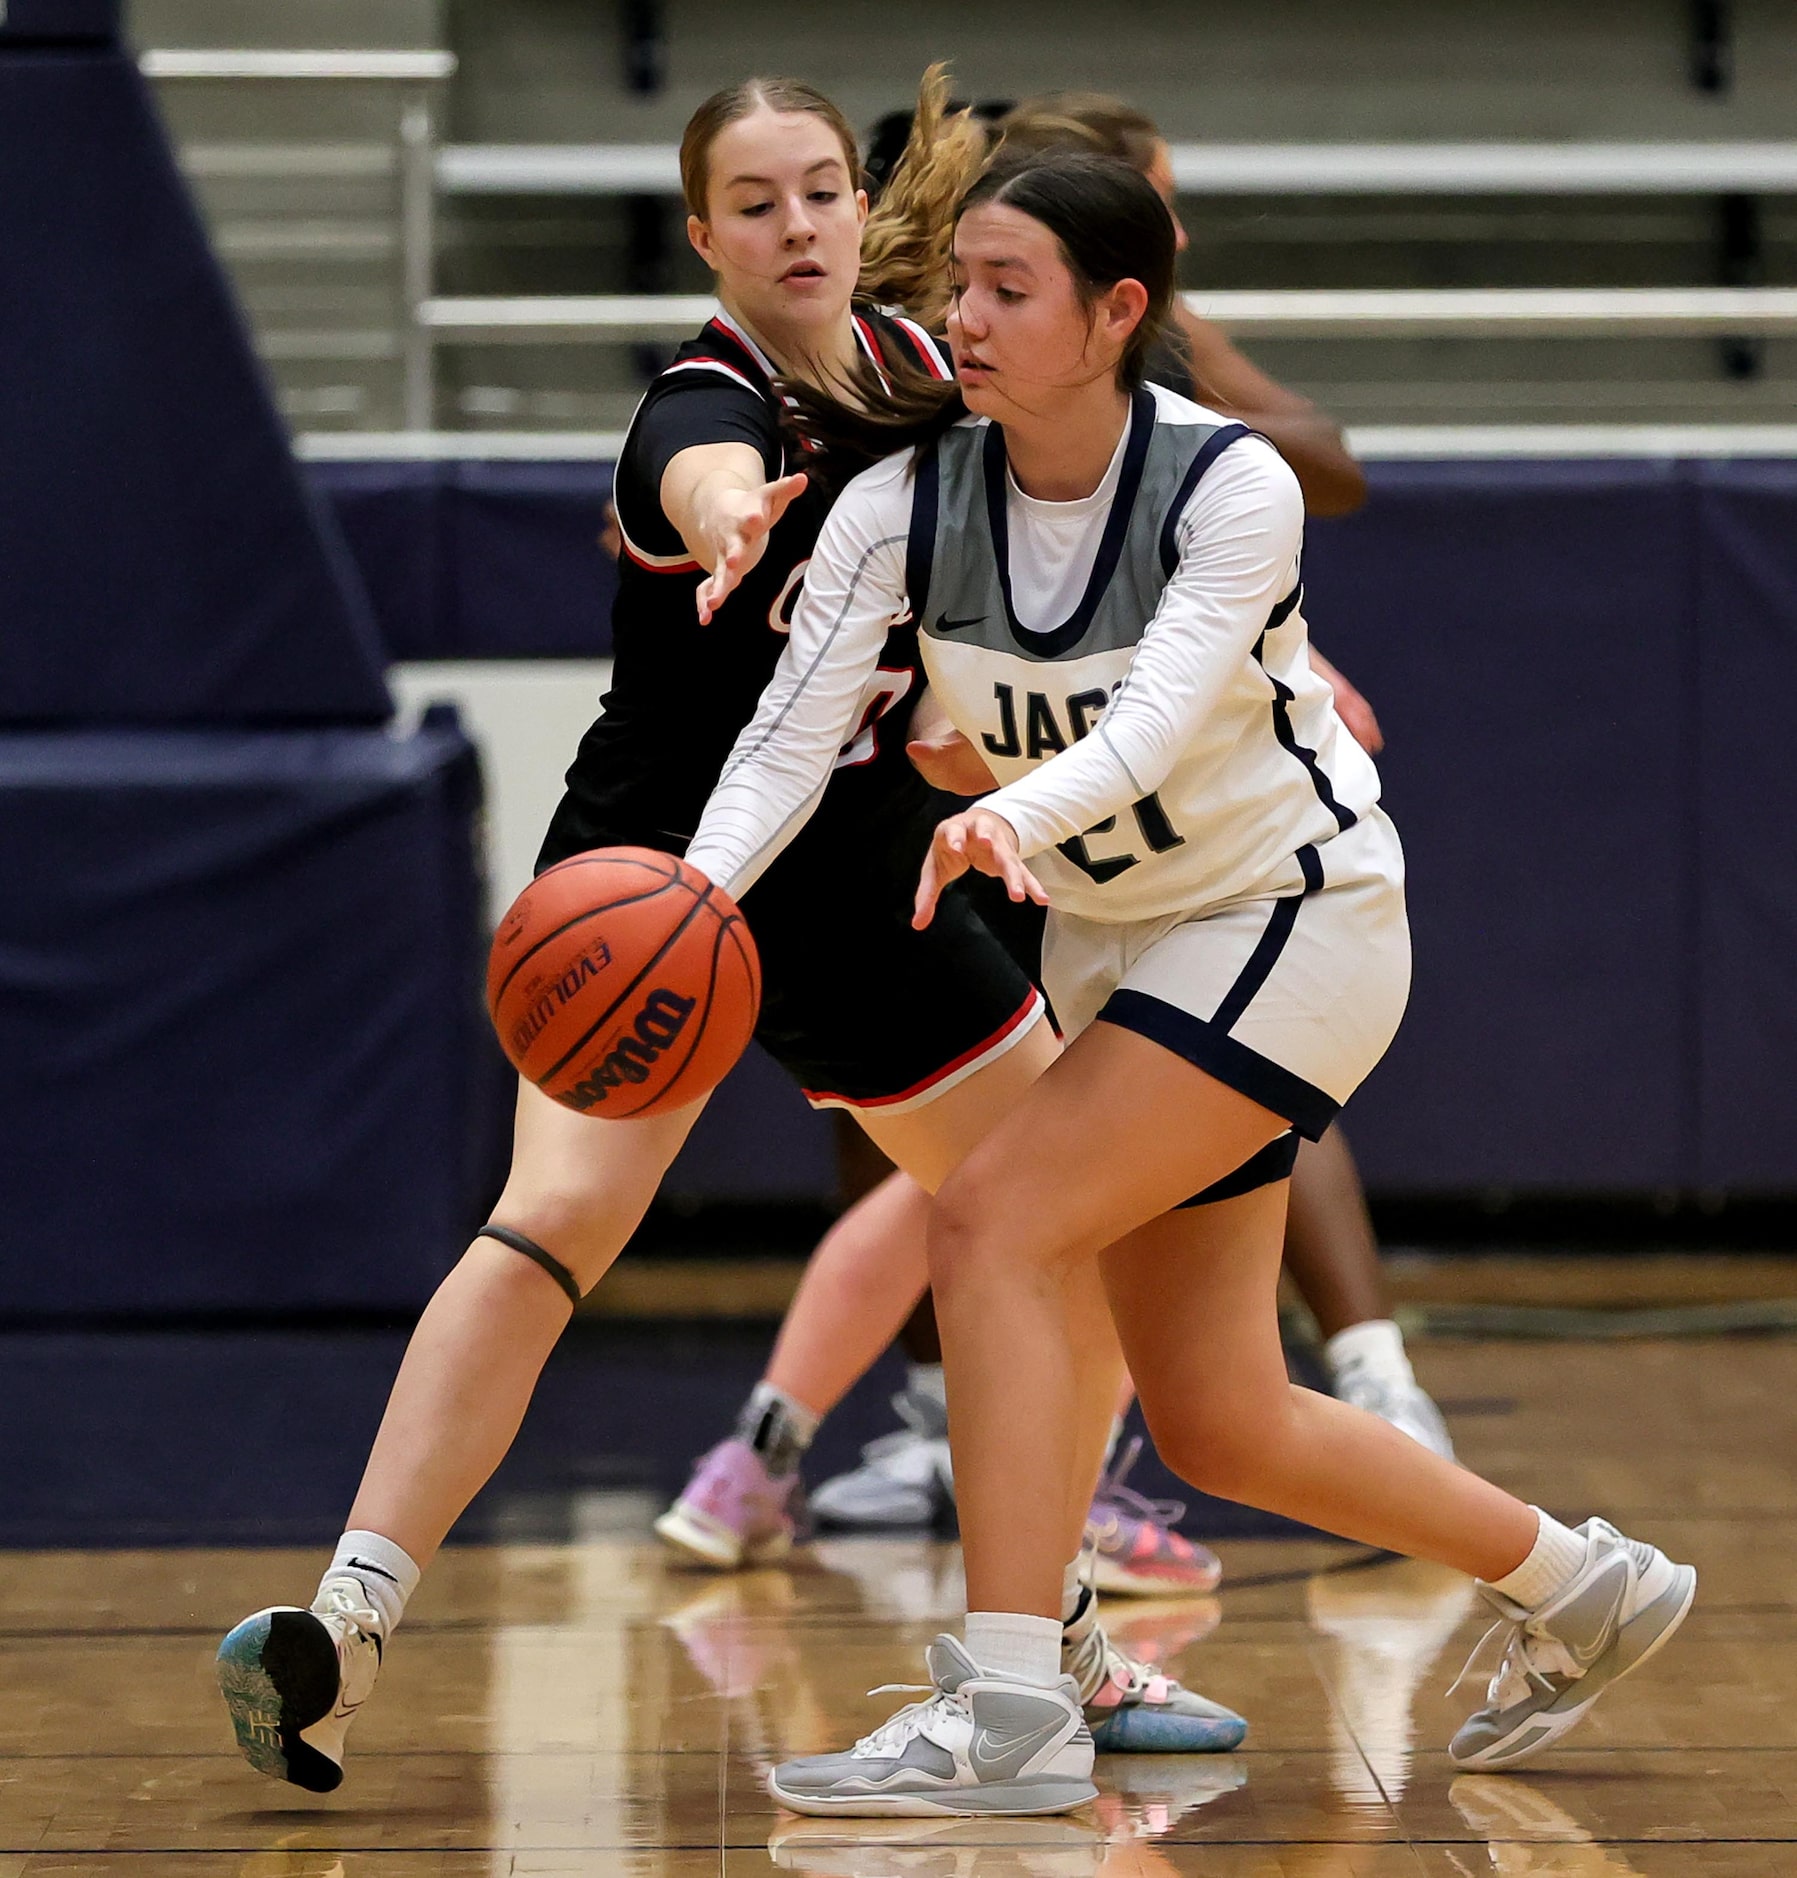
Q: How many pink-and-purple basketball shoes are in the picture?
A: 2